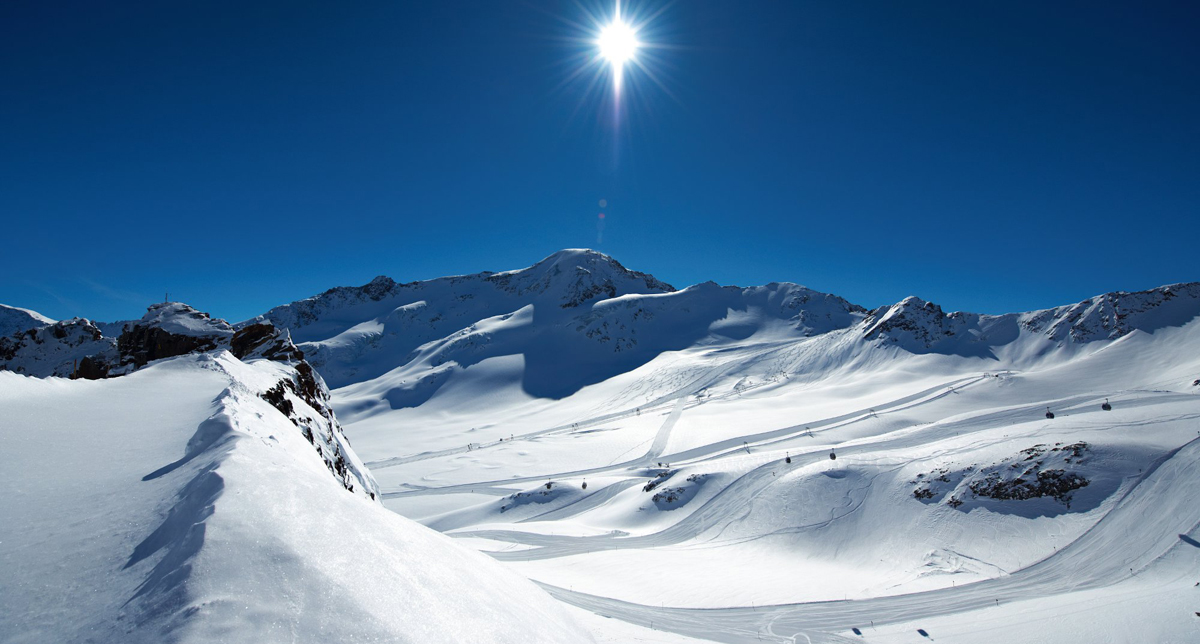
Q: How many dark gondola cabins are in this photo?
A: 6